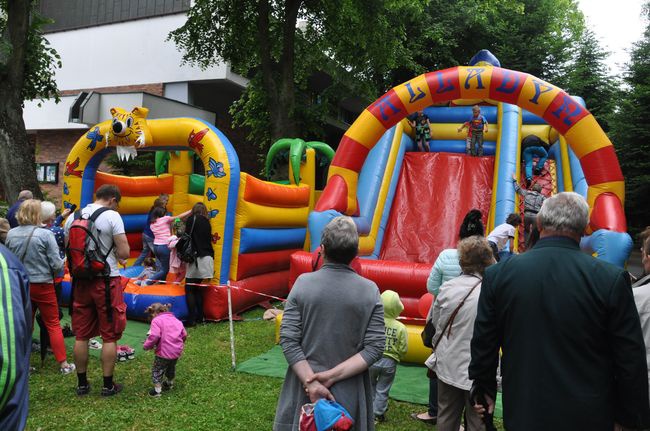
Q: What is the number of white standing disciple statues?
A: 0